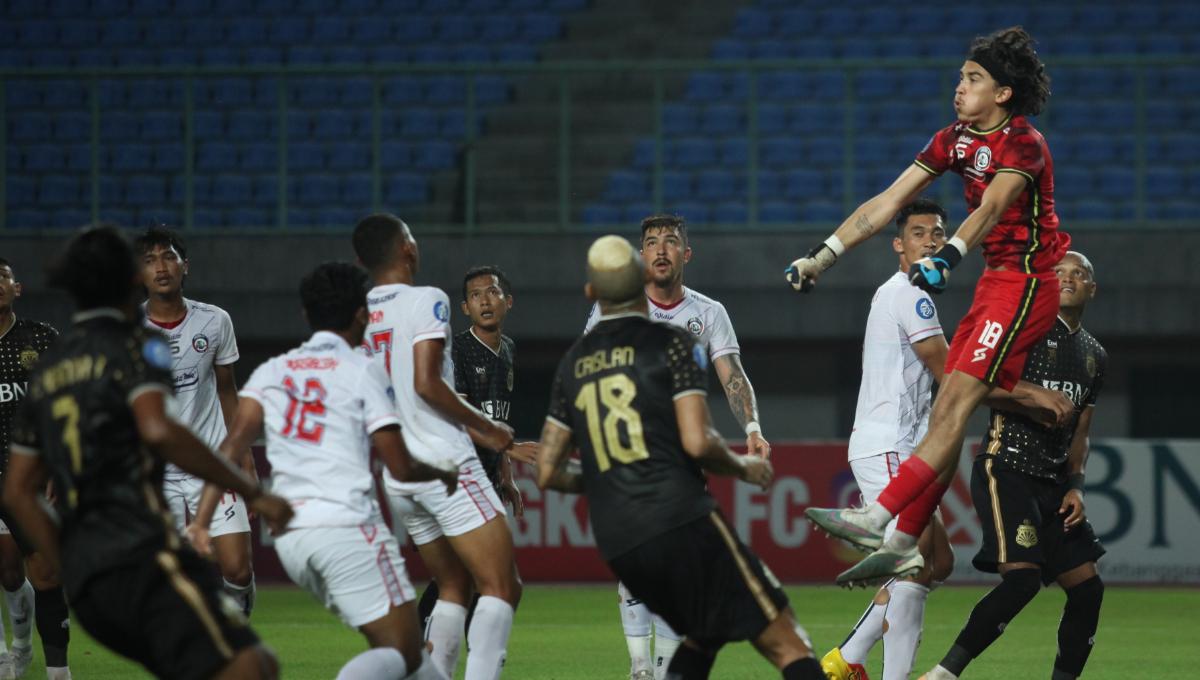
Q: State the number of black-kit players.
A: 5